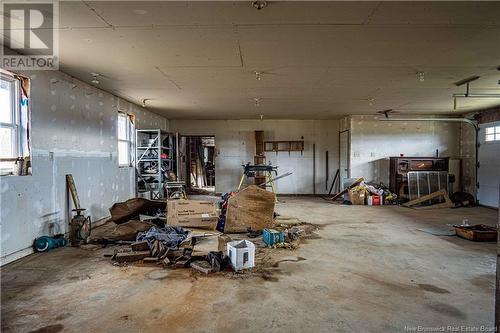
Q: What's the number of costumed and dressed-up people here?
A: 0